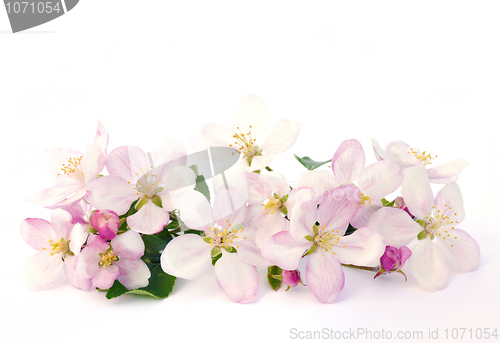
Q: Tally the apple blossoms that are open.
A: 11